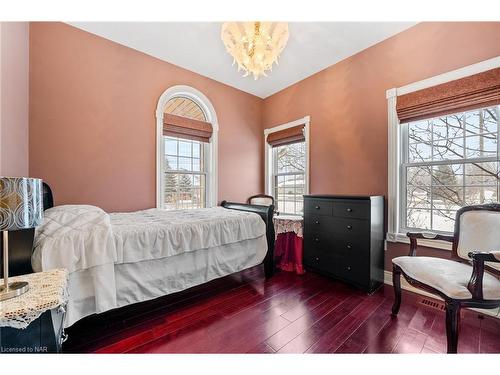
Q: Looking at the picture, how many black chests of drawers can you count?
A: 1